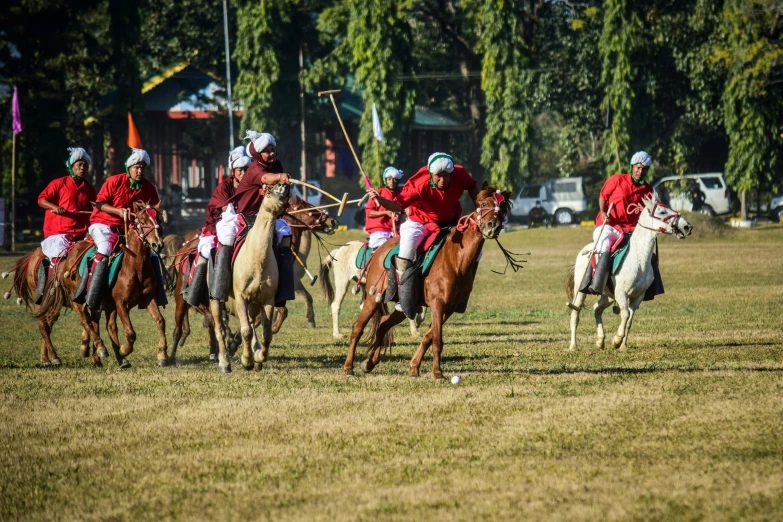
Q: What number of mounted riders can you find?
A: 7